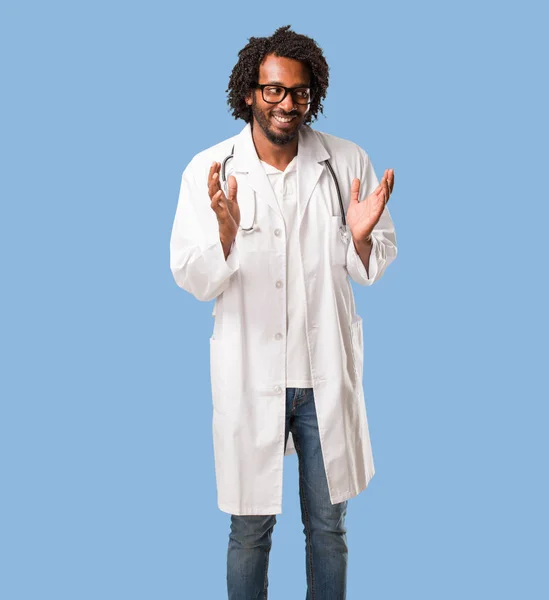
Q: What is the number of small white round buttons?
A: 4